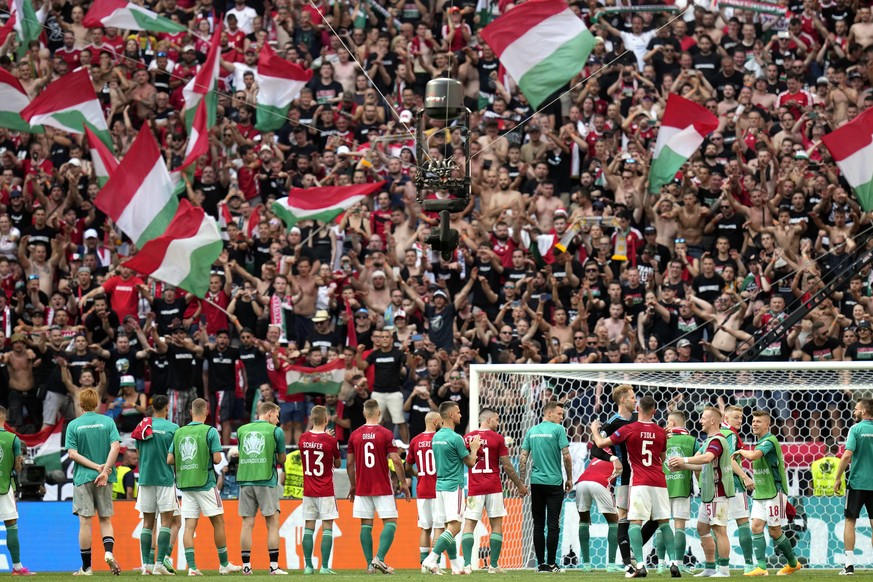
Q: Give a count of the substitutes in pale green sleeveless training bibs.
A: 7